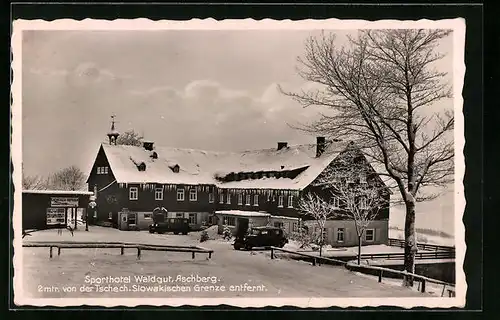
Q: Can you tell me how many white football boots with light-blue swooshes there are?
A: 0